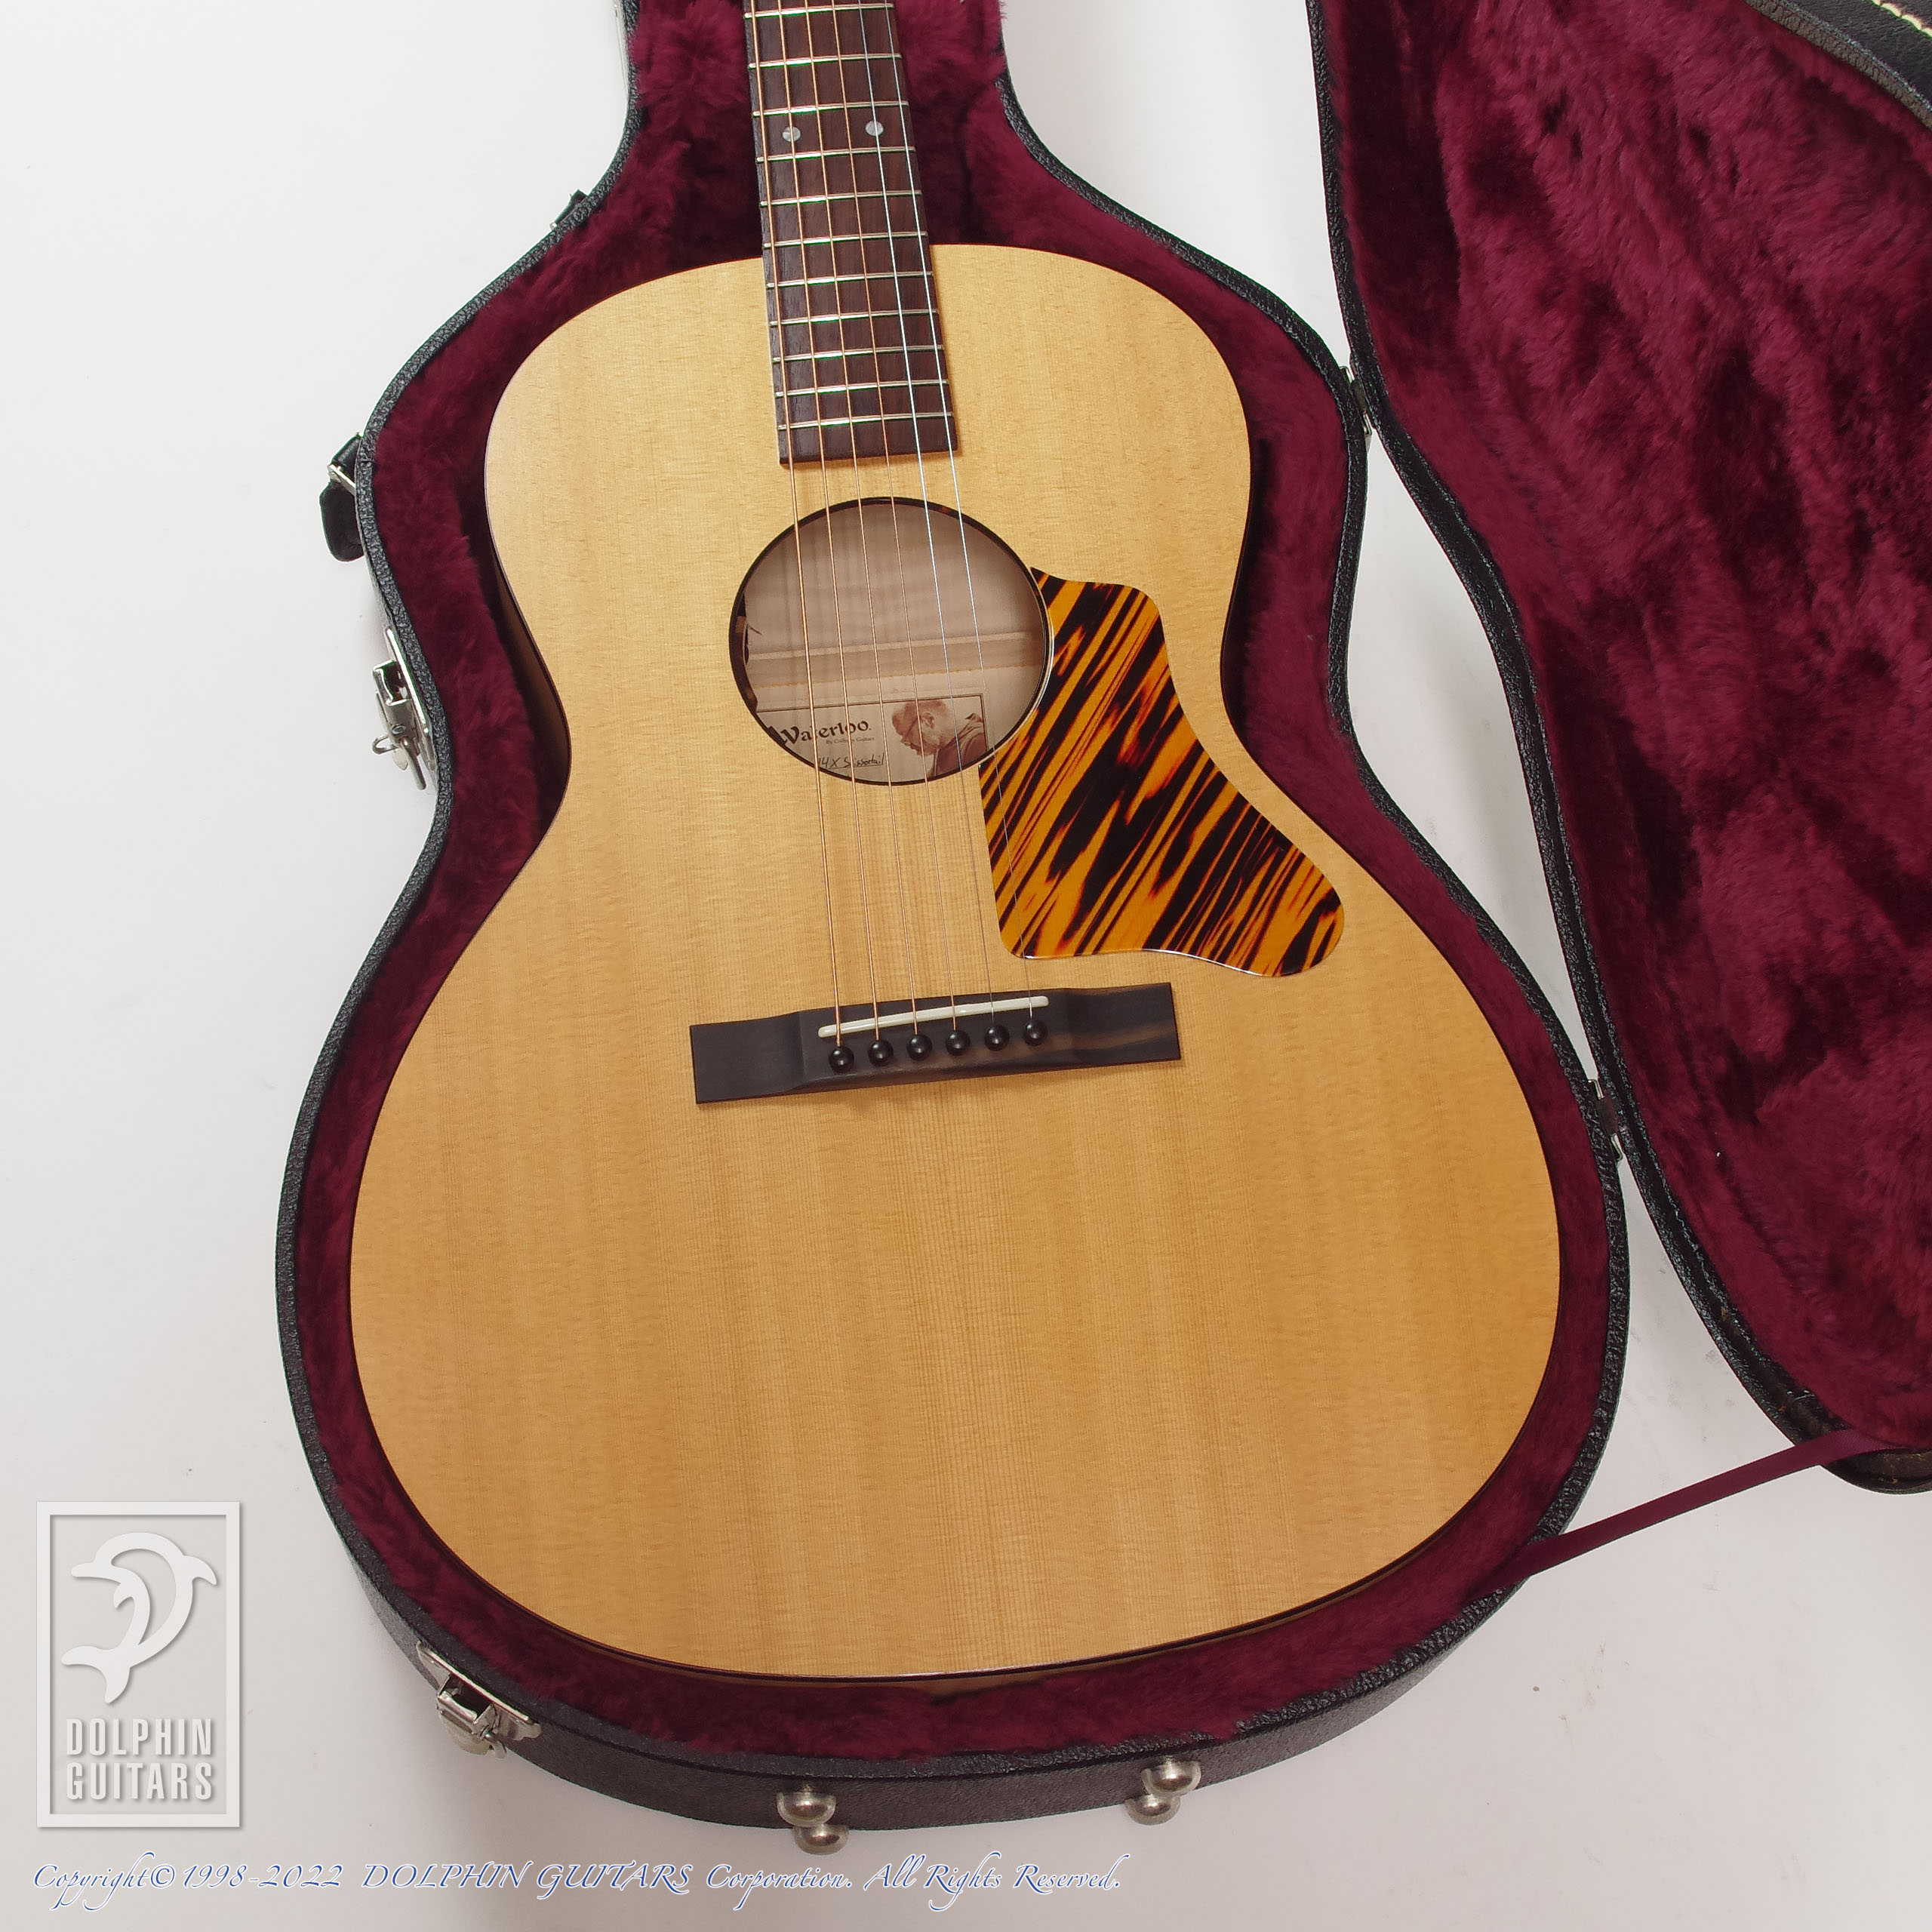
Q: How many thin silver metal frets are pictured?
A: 11